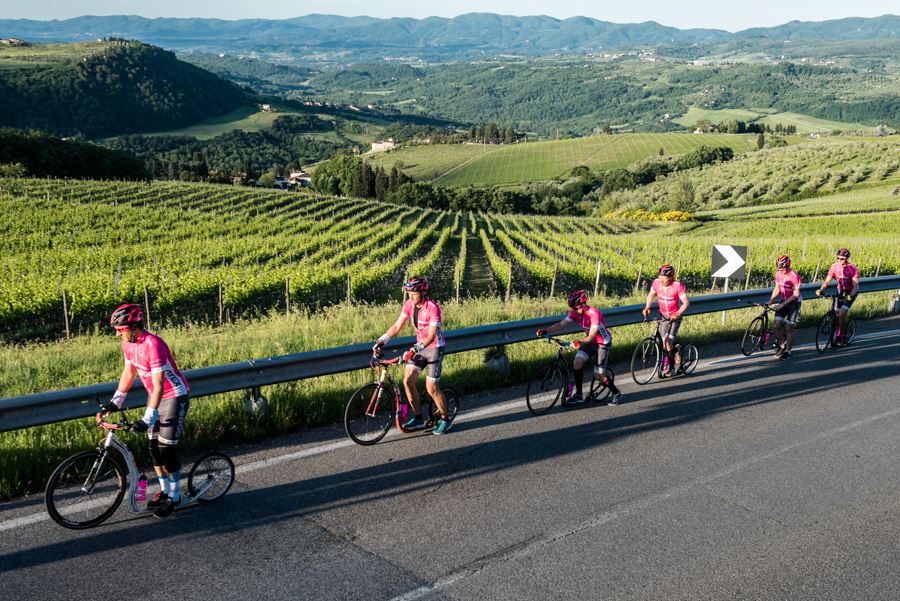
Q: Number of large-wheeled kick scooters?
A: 6